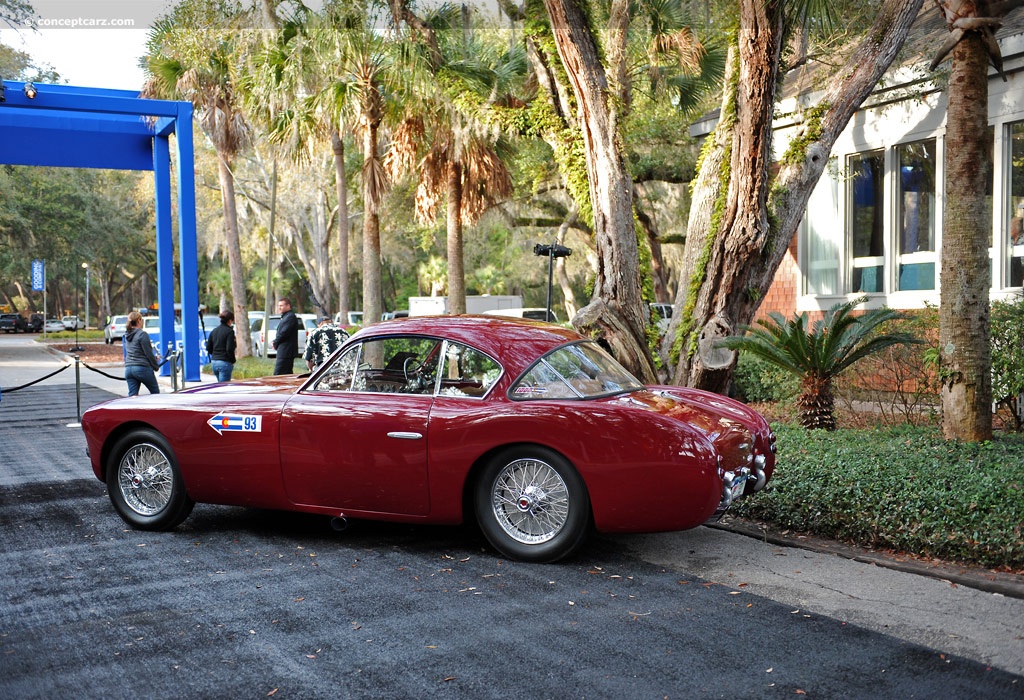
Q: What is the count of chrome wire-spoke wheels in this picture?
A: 2